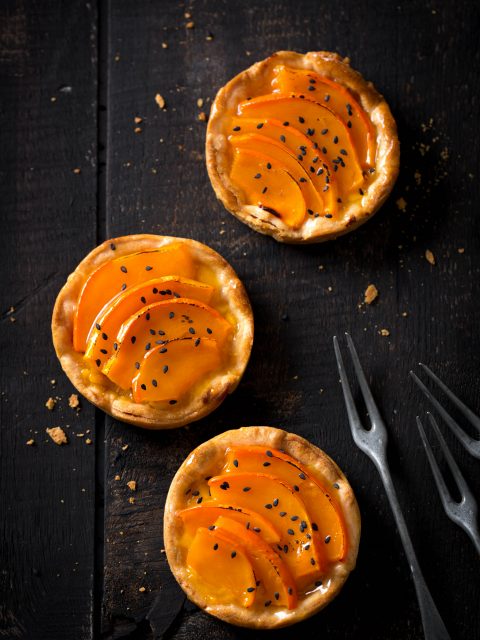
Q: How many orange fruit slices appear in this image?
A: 14